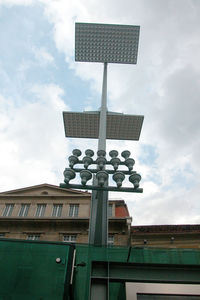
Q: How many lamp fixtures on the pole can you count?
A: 15